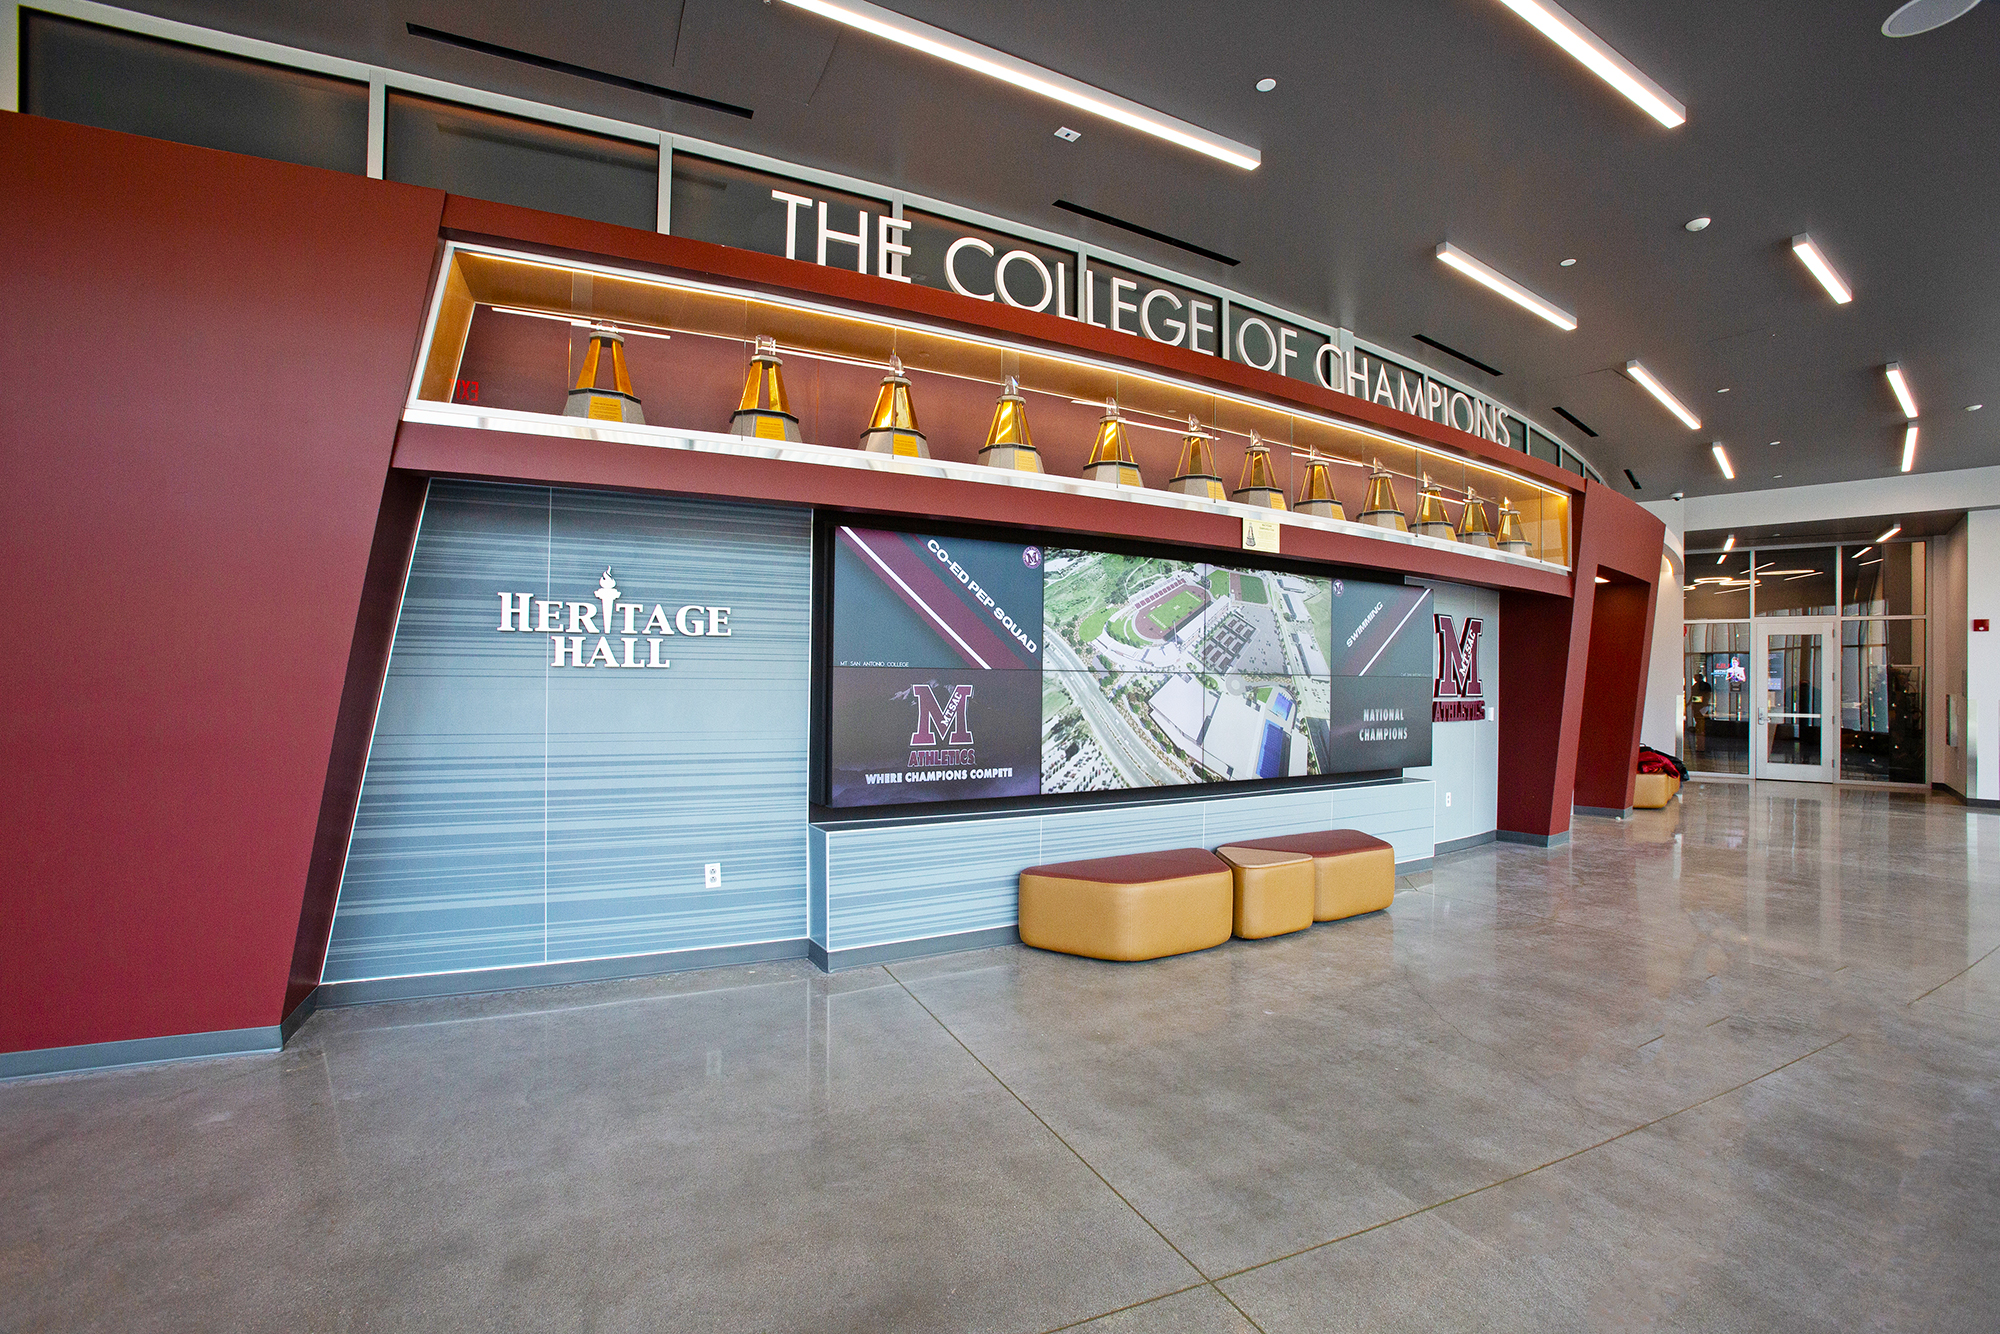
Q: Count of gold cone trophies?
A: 12